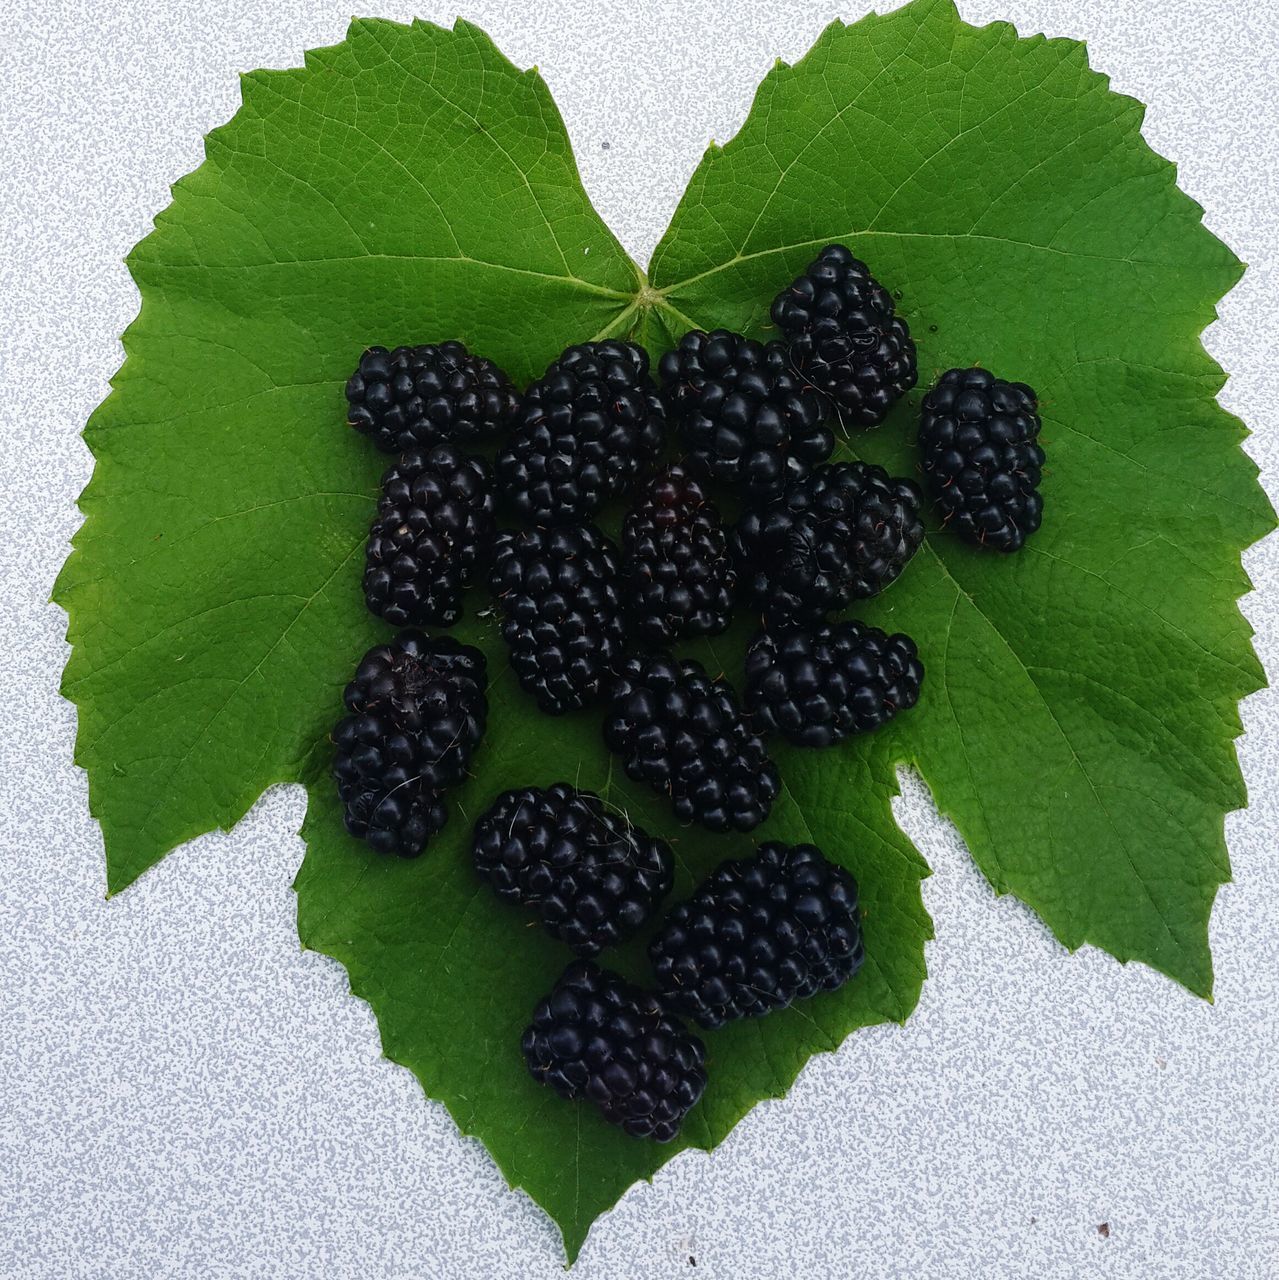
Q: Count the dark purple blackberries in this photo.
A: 15